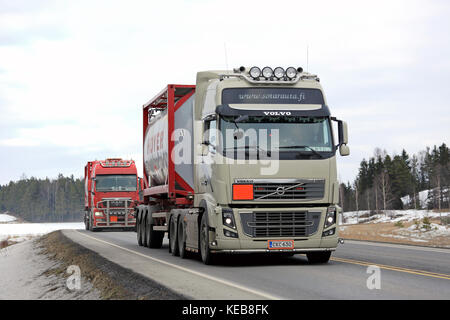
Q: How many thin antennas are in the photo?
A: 2